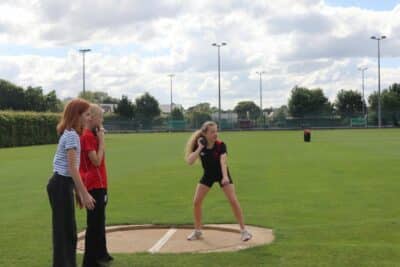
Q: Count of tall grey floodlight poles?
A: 6